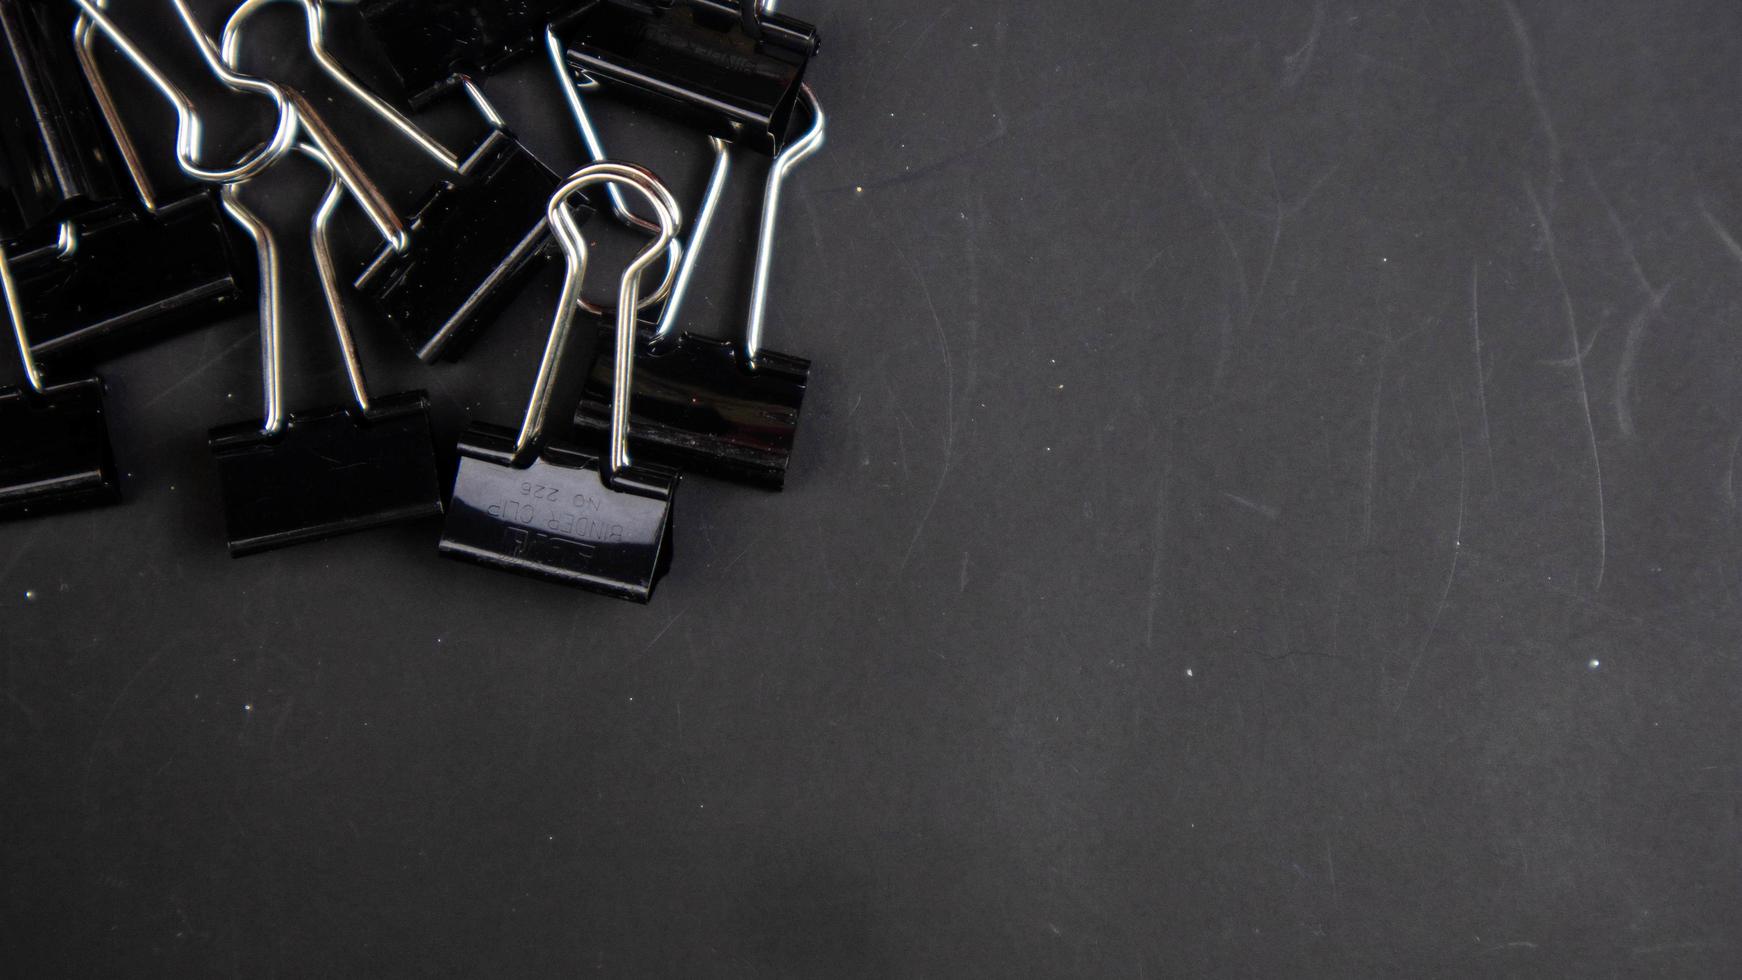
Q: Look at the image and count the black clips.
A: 9